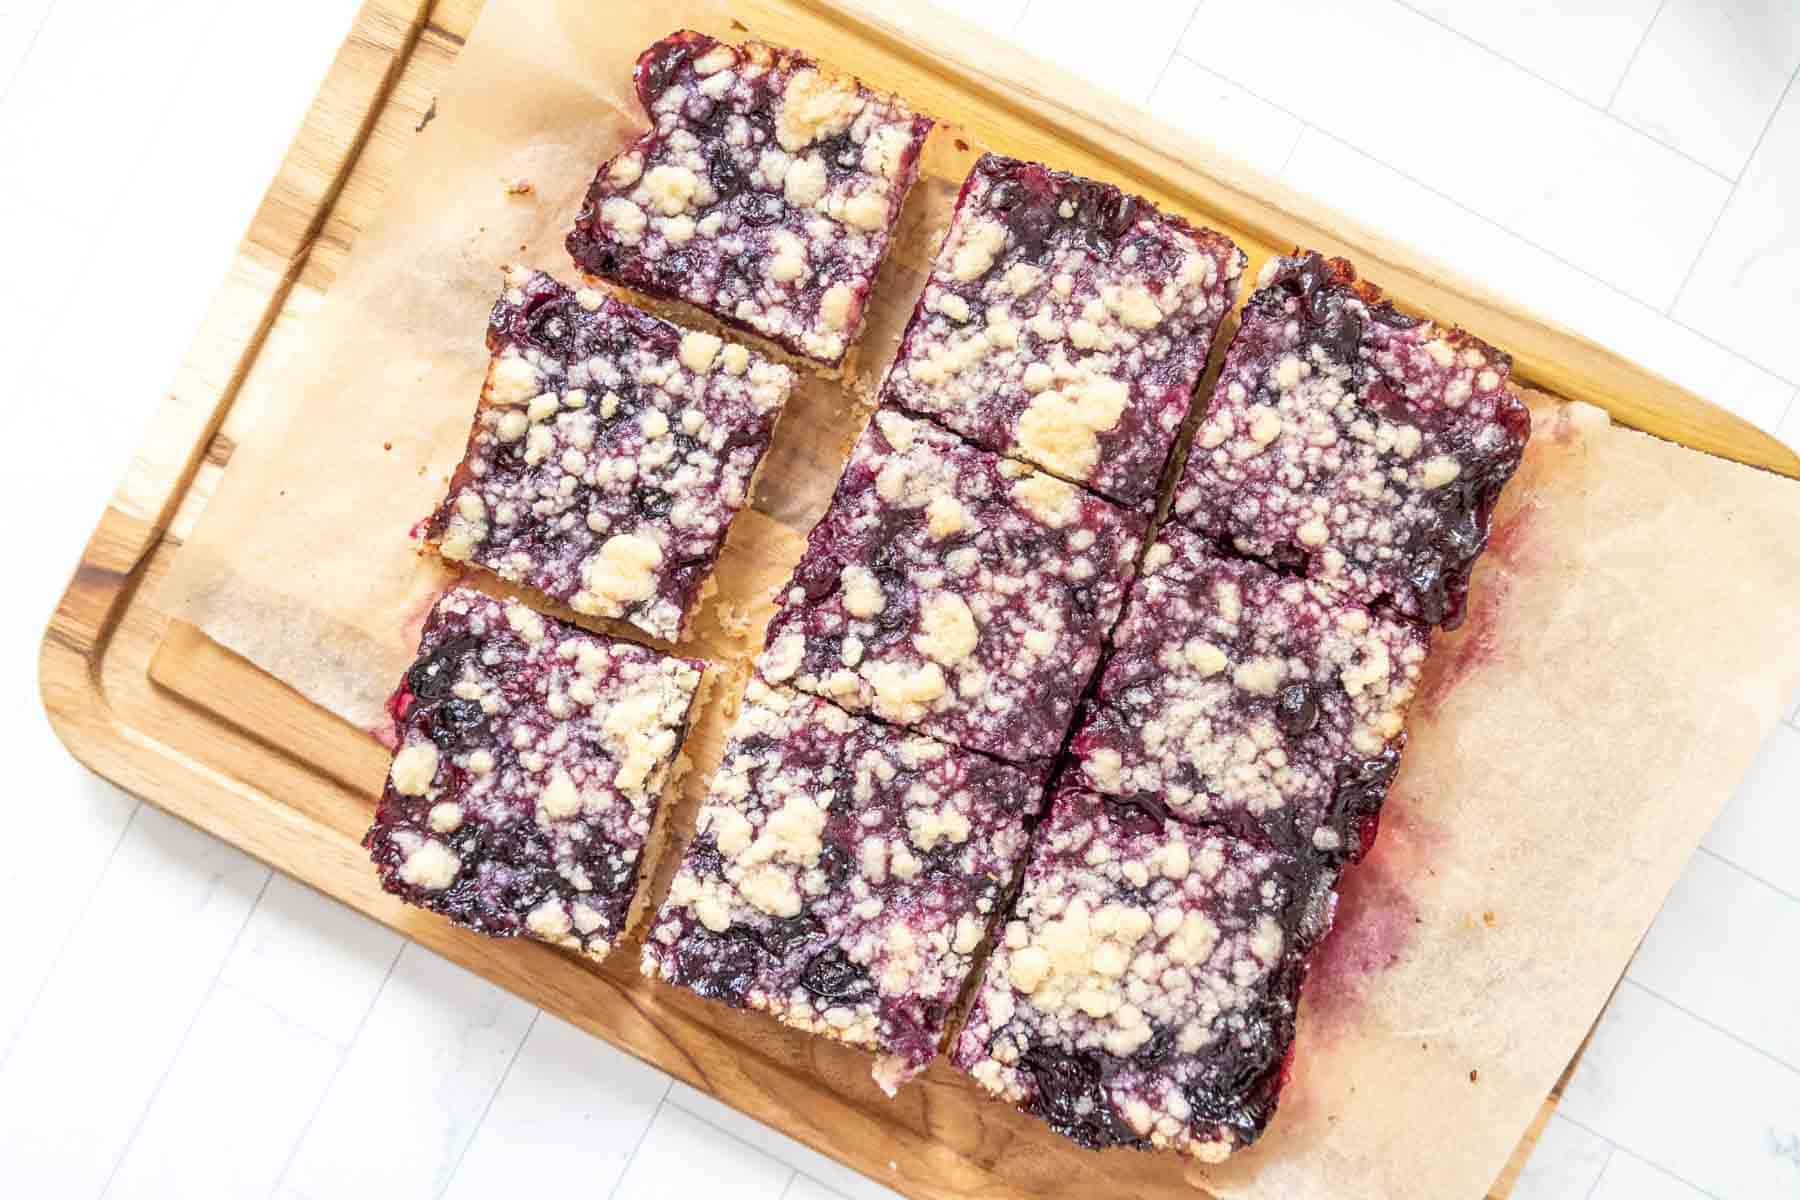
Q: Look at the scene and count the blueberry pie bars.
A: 9